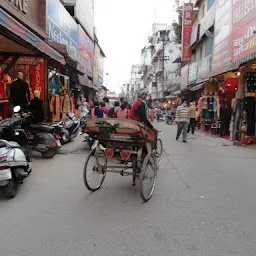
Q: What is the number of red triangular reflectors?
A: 2